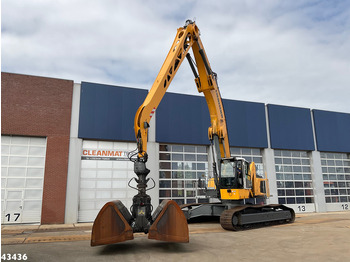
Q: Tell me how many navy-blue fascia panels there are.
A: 5